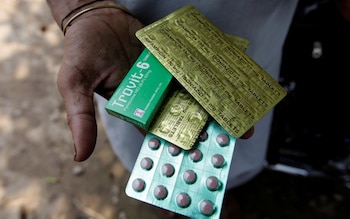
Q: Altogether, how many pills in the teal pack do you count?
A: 14